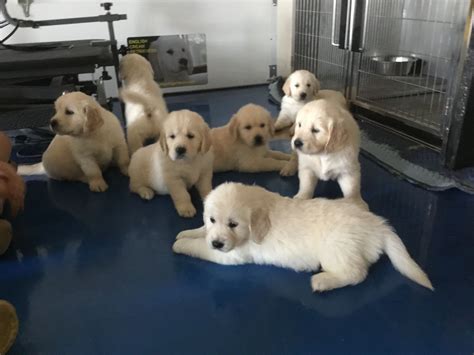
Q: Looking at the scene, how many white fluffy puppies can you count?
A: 7